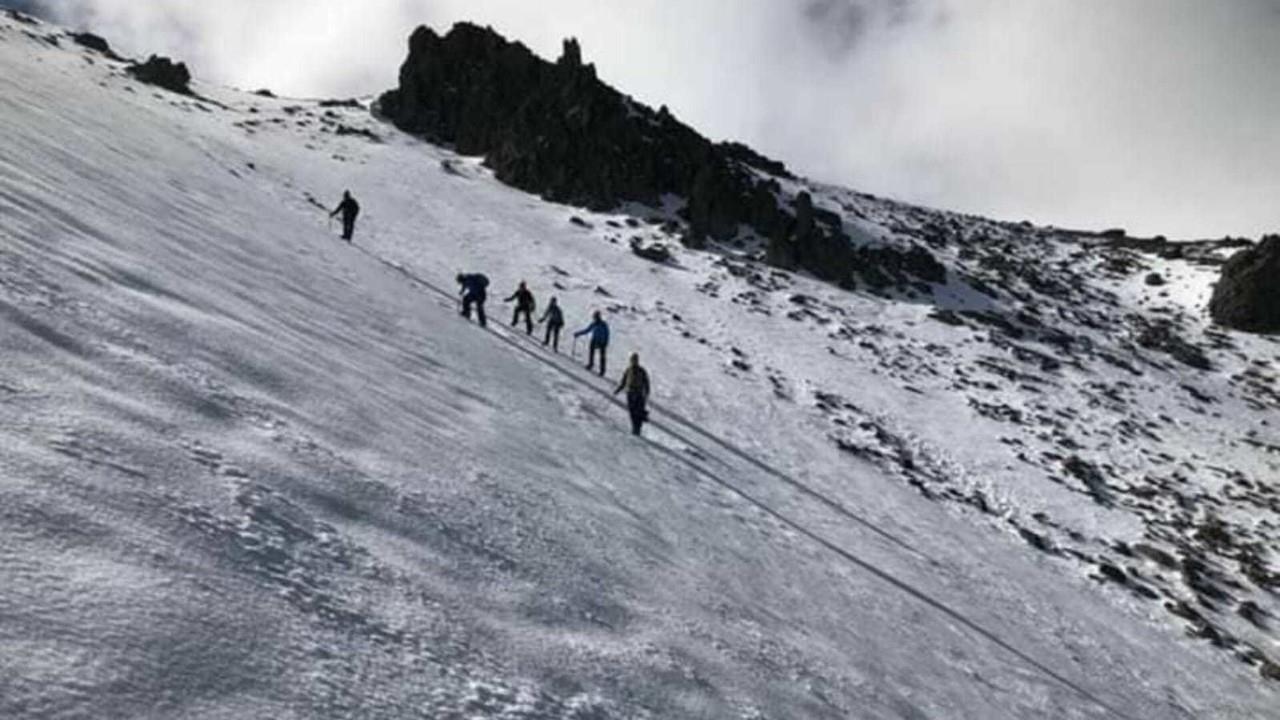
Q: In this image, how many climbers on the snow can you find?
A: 6